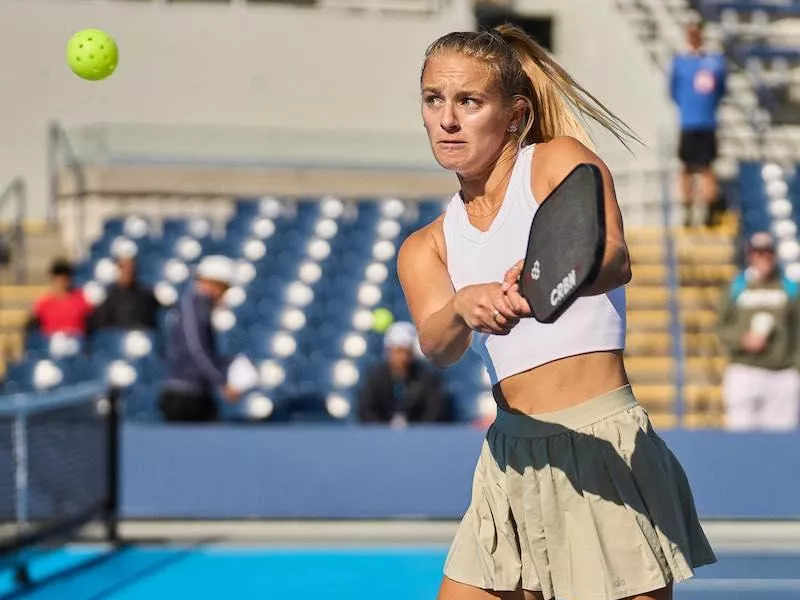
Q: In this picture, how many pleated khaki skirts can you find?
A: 1